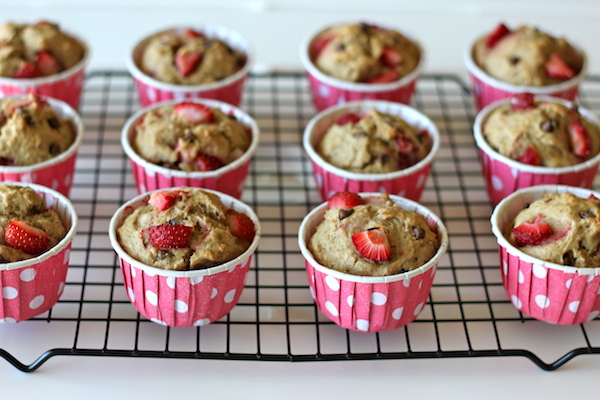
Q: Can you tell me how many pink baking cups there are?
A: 12